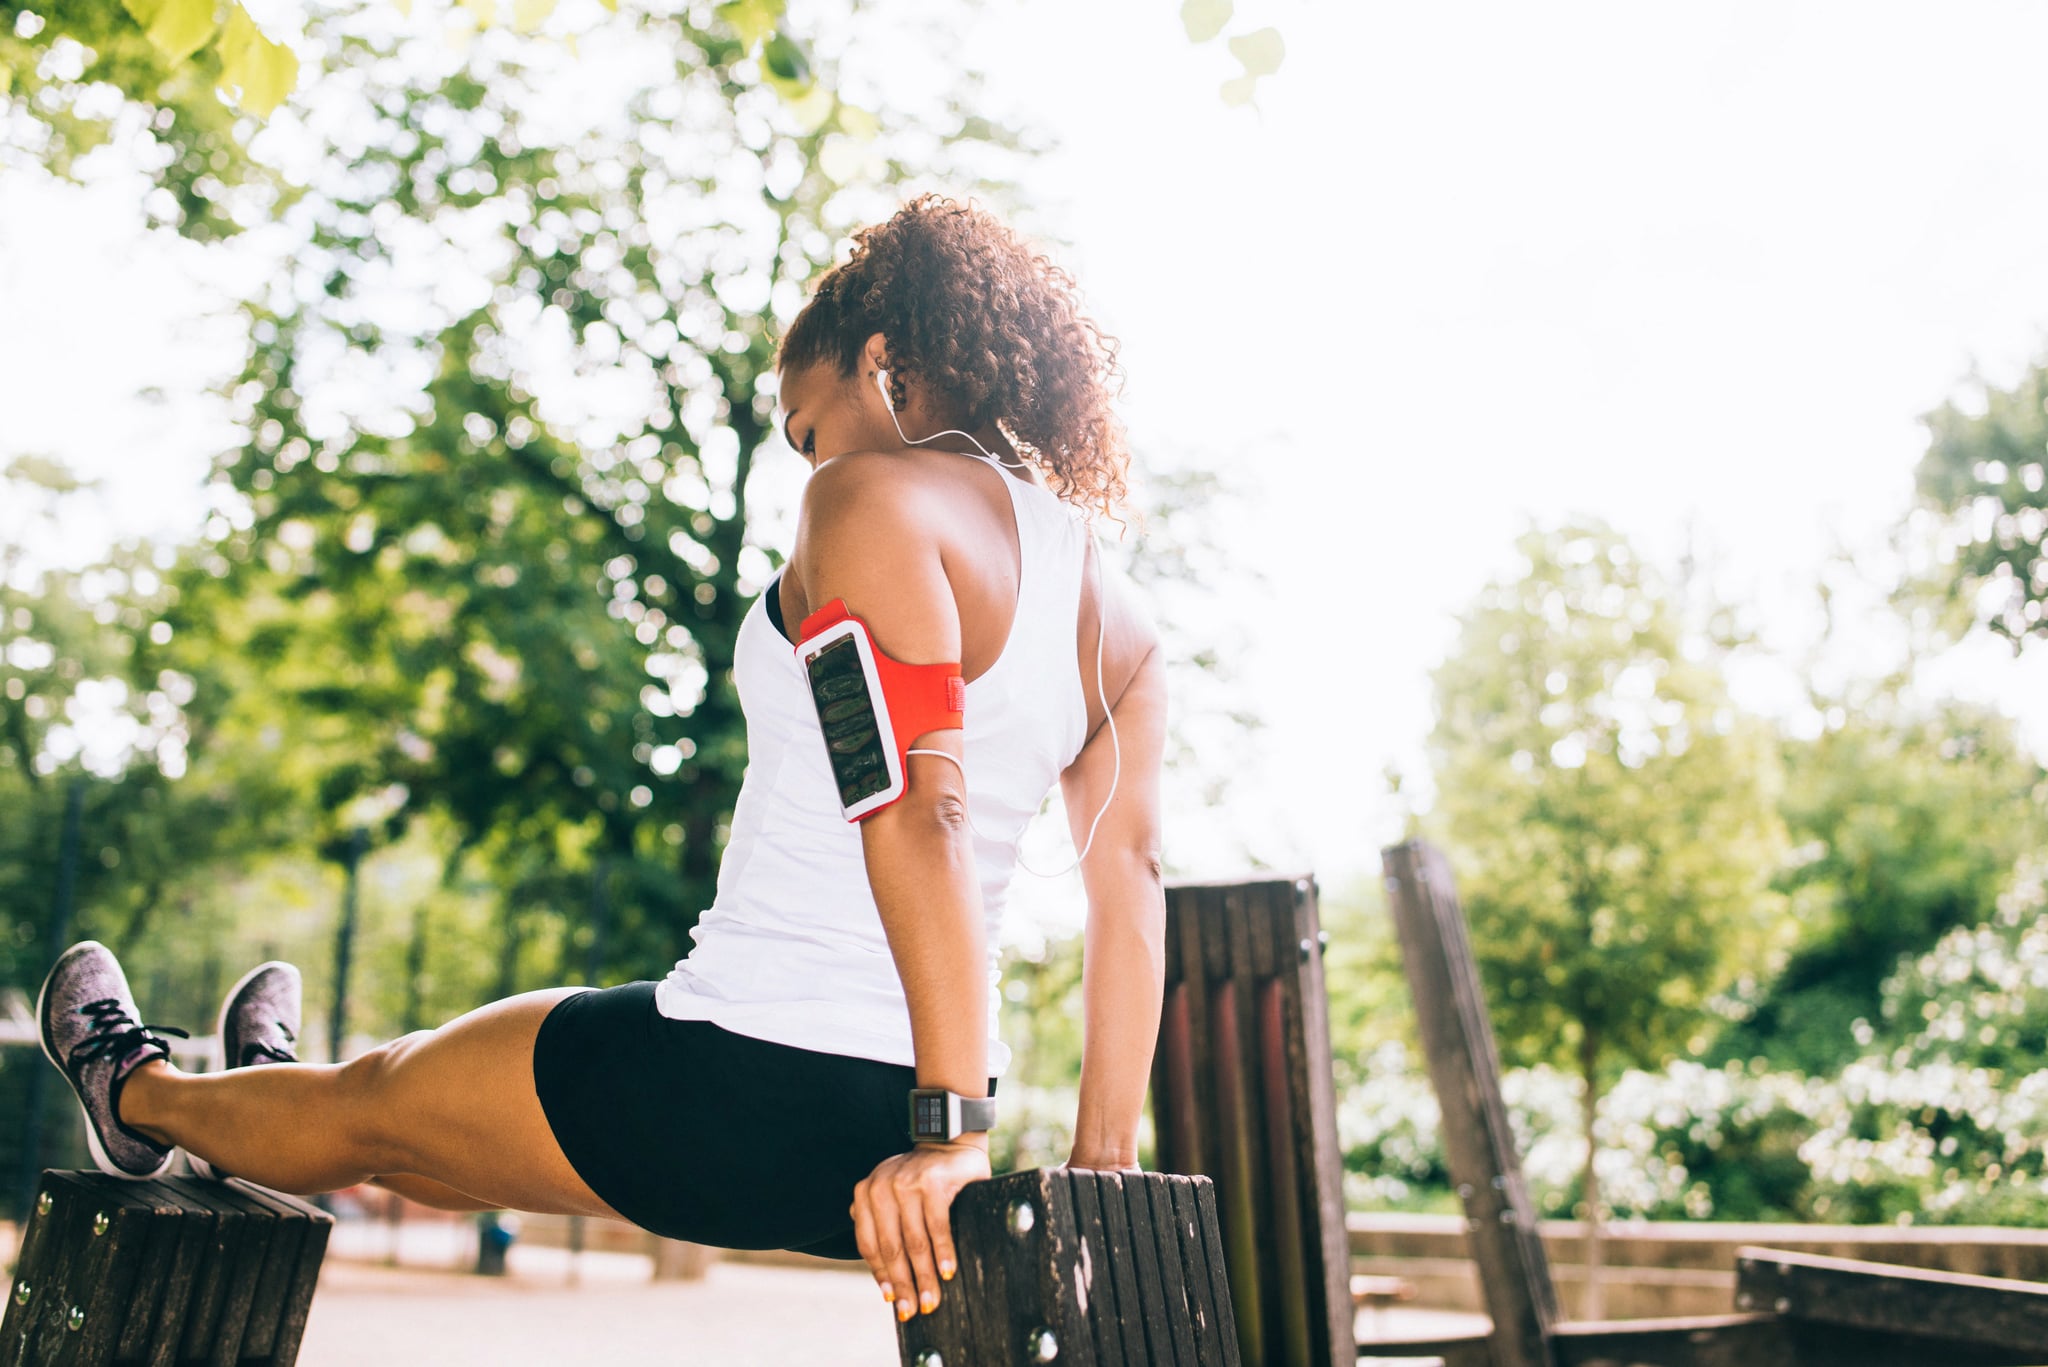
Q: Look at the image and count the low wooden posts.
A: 2